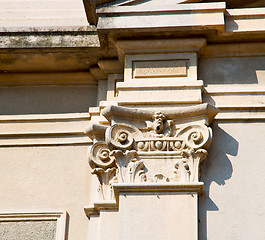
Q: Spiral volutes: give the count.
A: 3